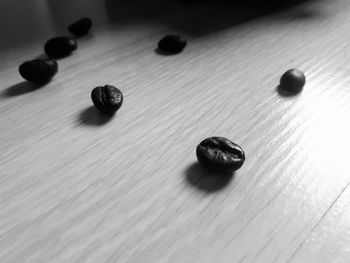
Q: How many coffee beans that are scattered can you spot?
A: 7